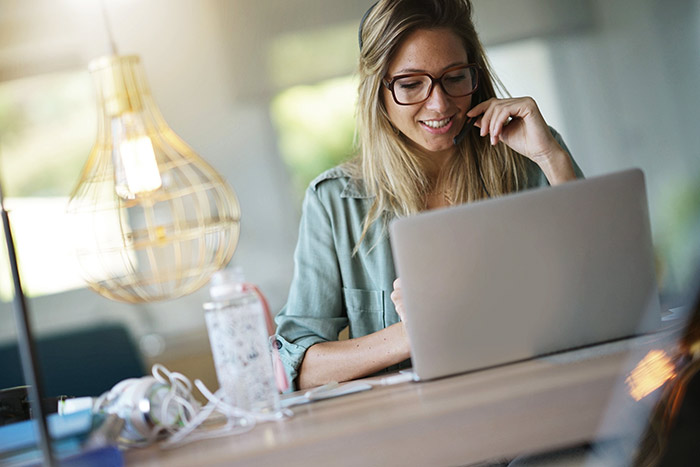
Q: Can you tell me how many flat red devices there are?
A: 0